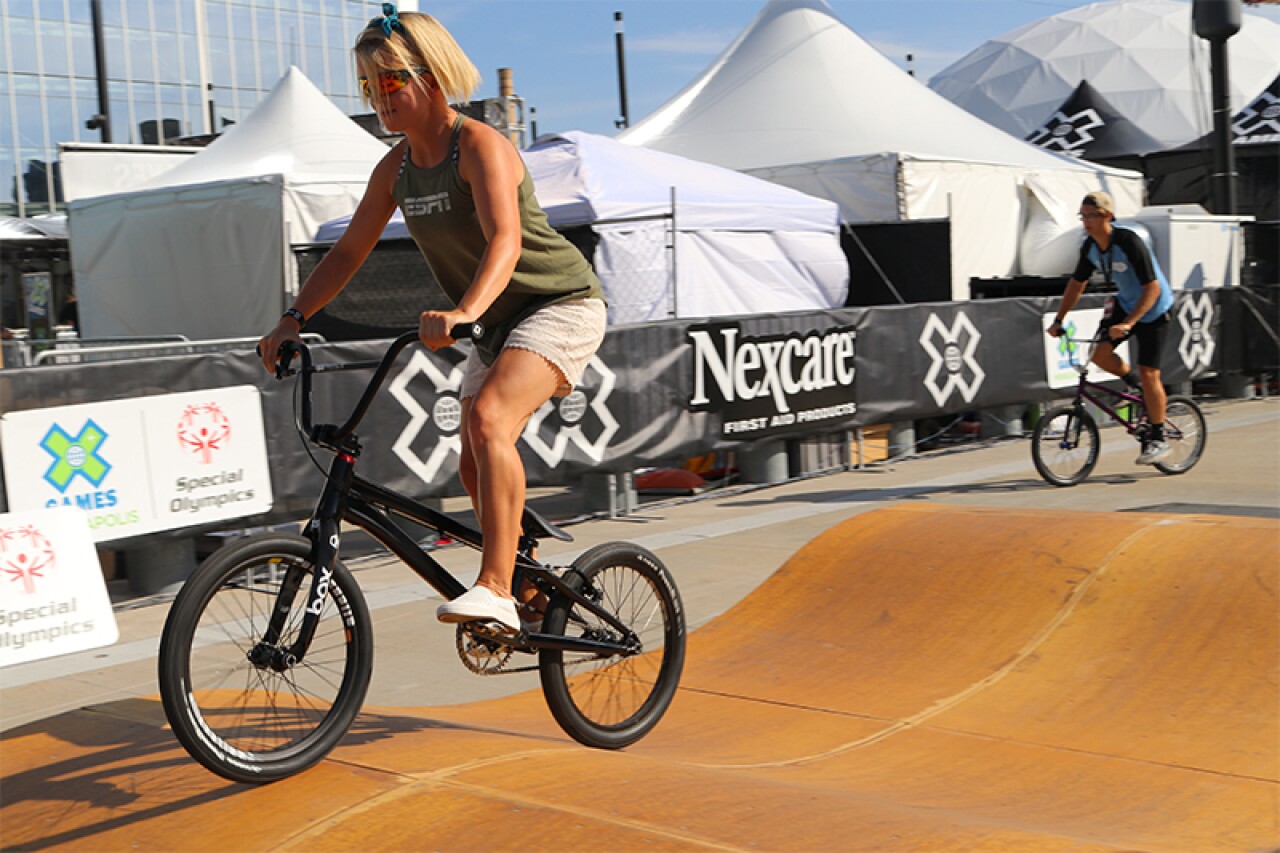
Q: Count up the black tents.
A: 2